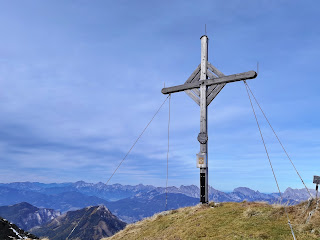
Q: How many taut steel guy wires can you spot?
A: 4